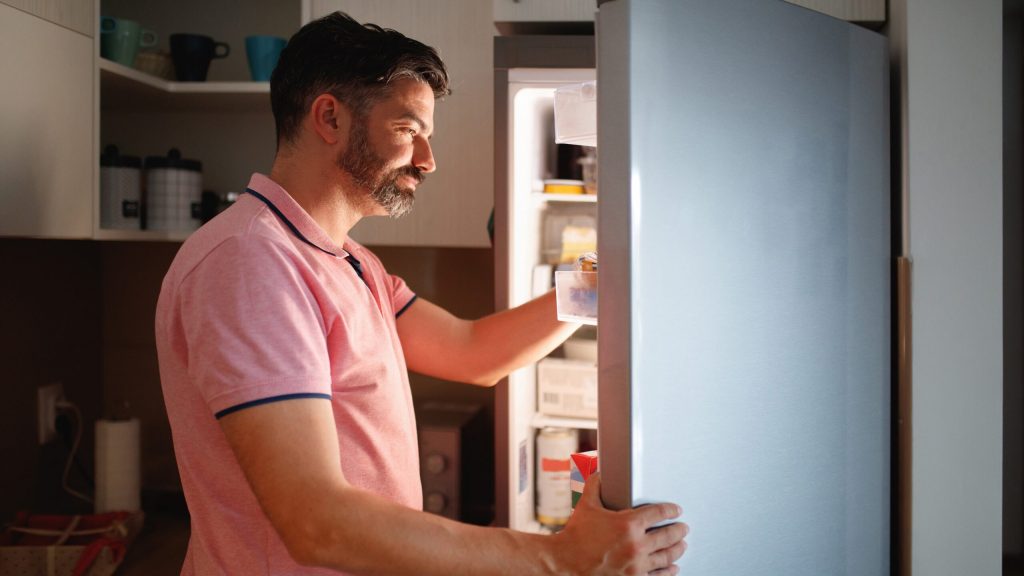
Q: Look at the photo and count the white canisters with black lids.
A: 2